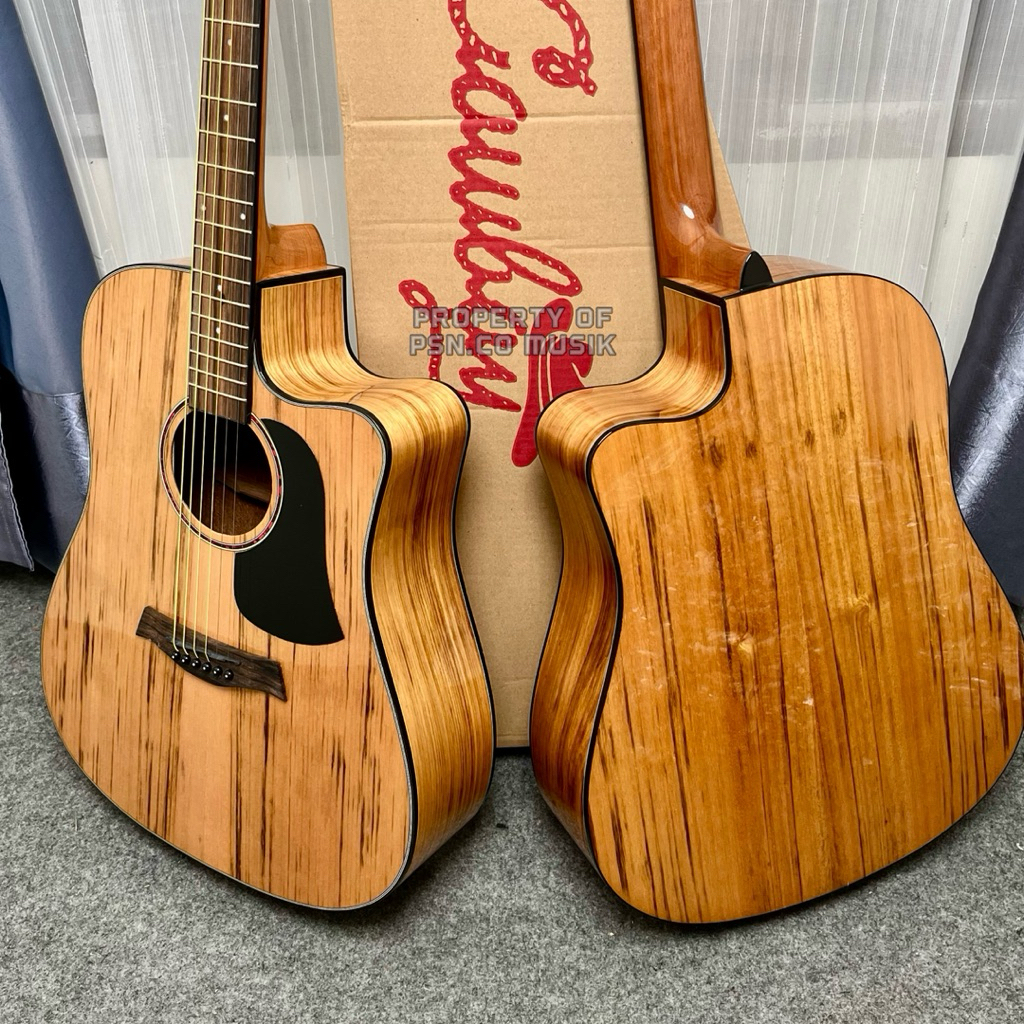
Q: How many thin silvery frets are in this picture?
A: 15